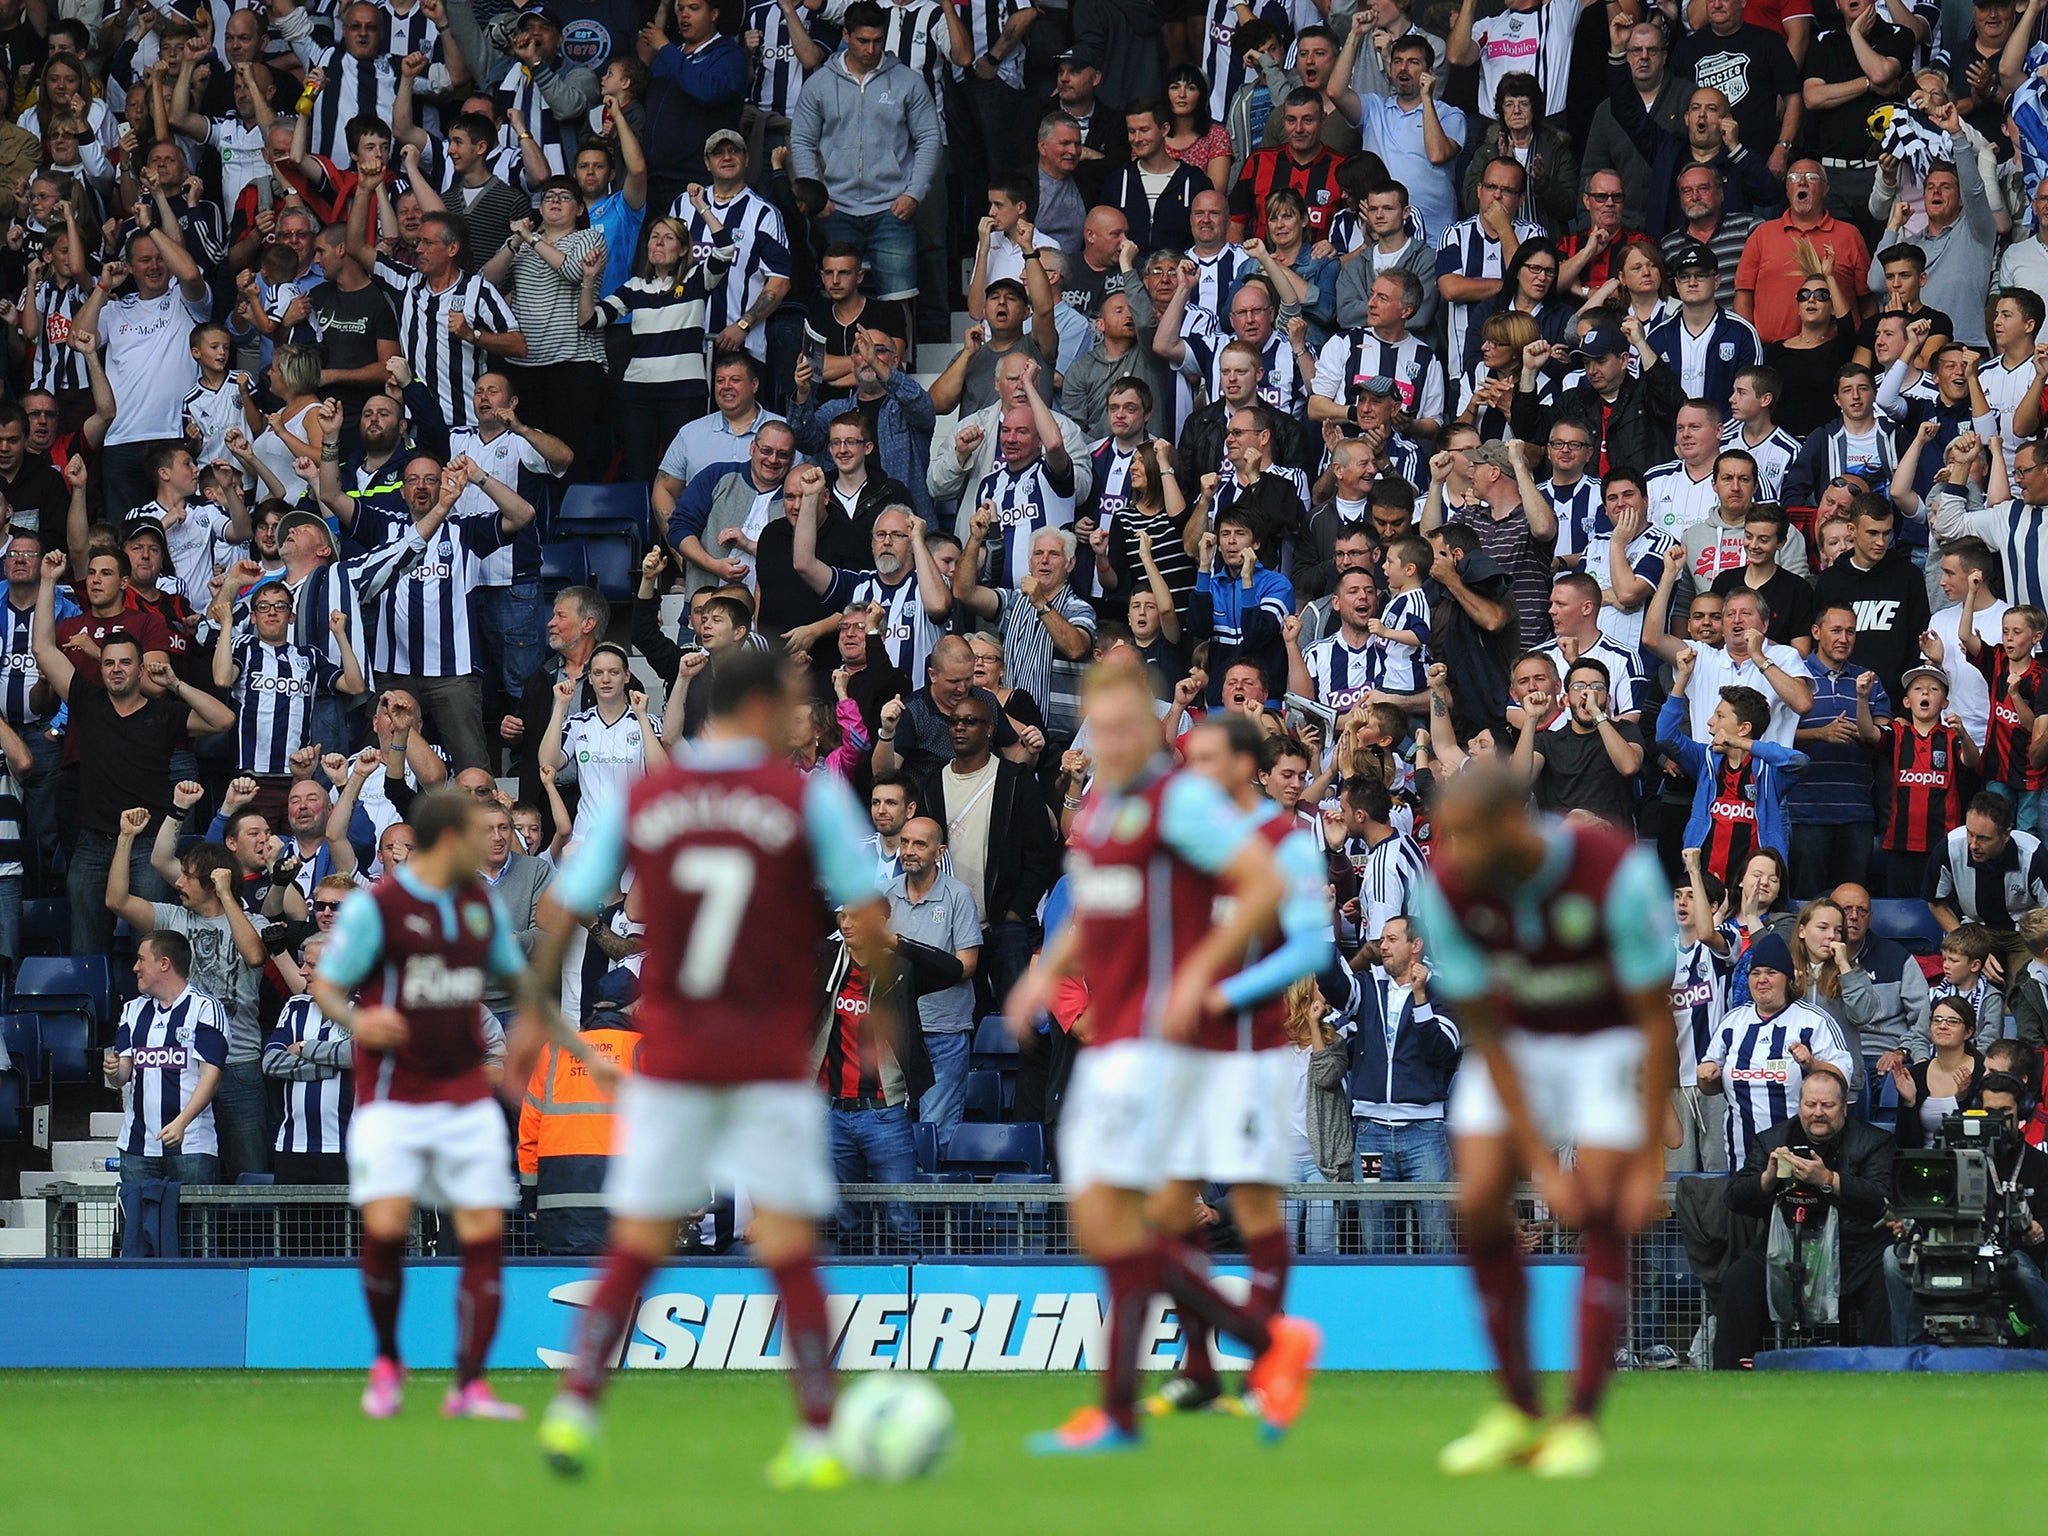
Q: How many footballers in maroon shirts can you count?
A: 5